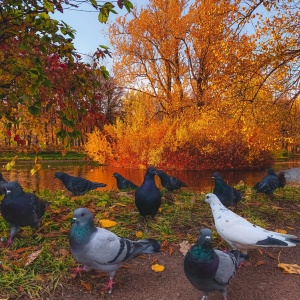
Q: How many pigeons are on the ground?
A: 11